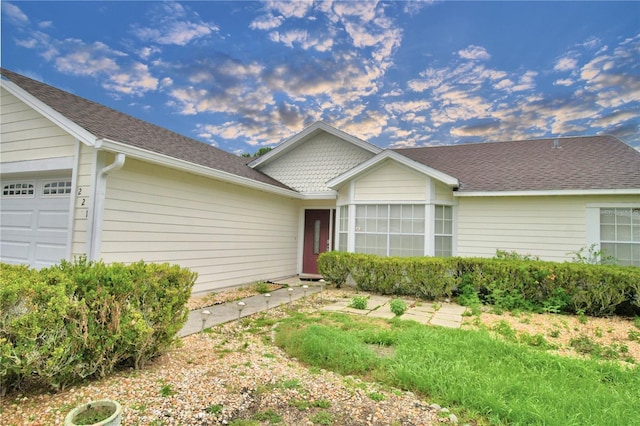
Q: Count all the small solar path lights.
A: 6